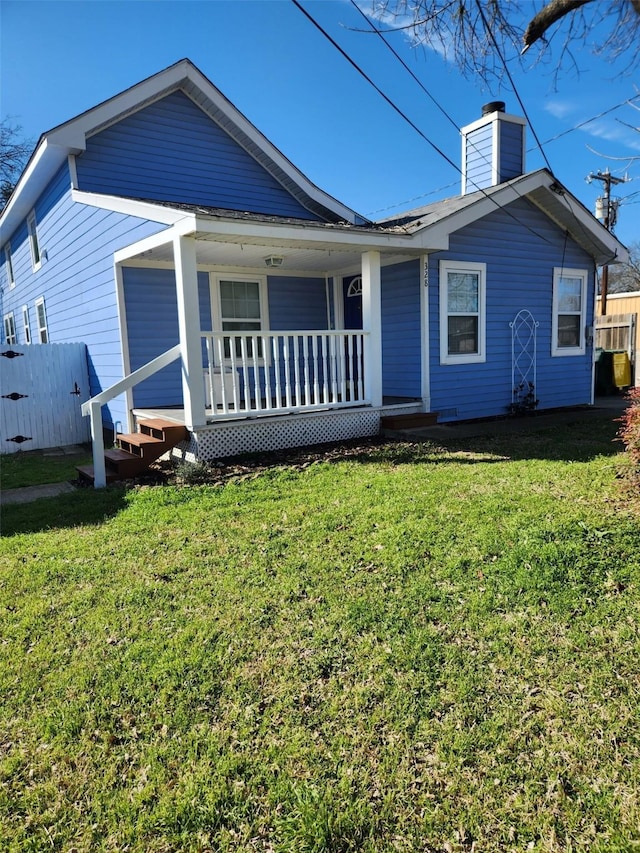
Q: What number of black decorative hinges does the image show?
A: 3